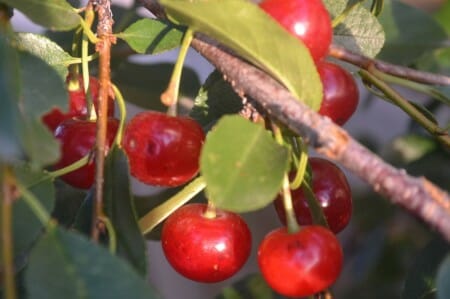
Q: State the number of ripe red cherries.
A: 8